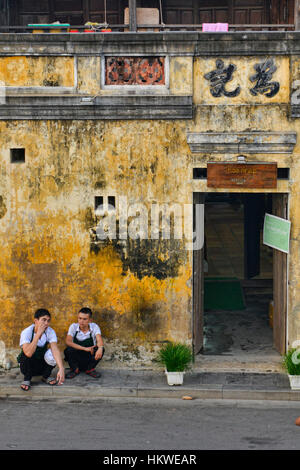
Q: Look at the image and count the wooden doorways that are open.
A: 1